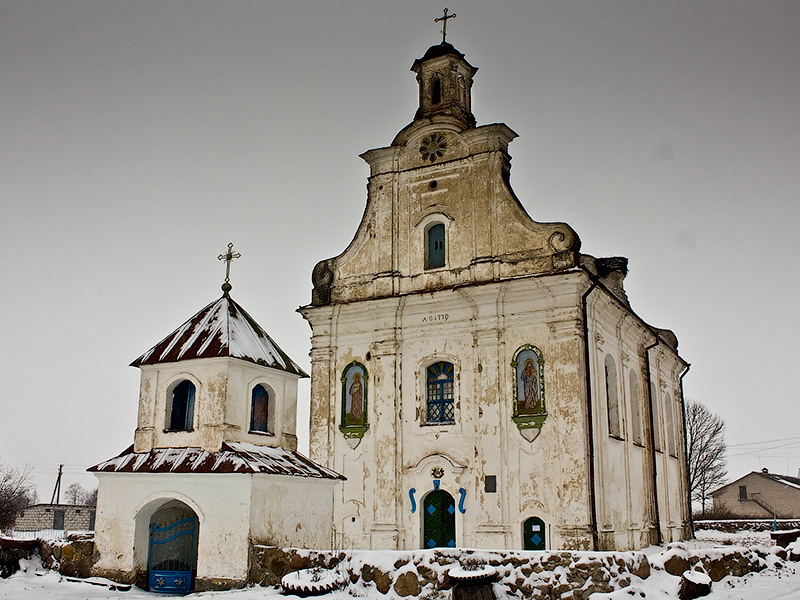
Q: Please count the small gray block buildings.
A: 1